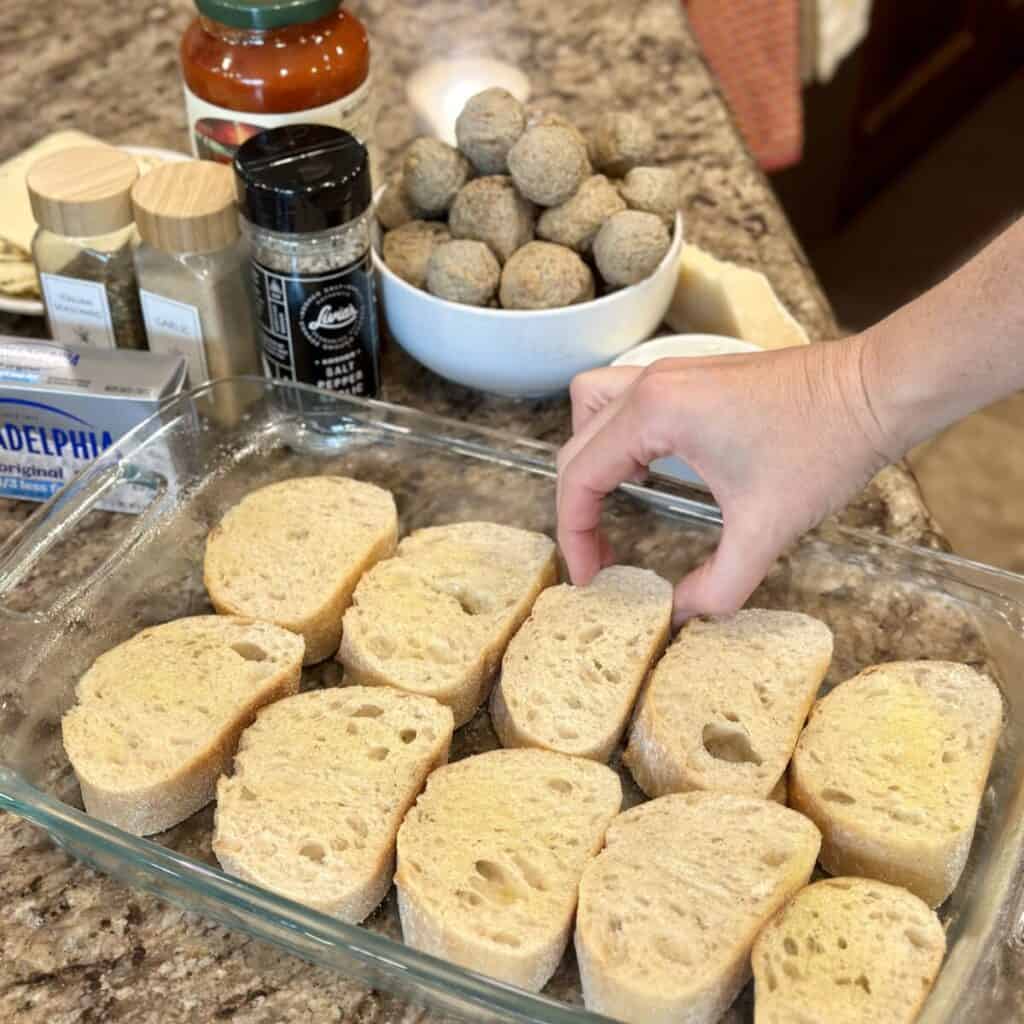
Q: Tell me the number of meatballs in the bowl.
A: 13